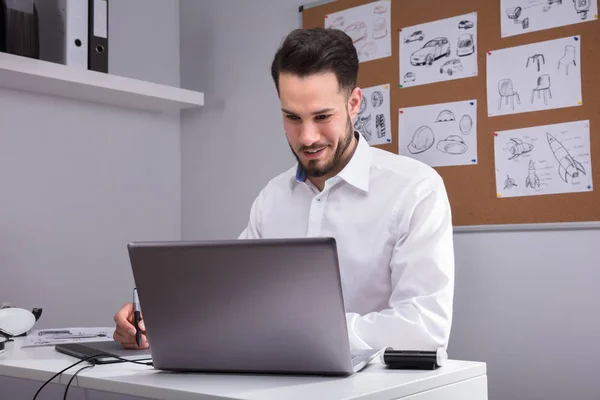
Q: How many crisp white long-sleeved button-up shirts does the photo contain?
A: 1